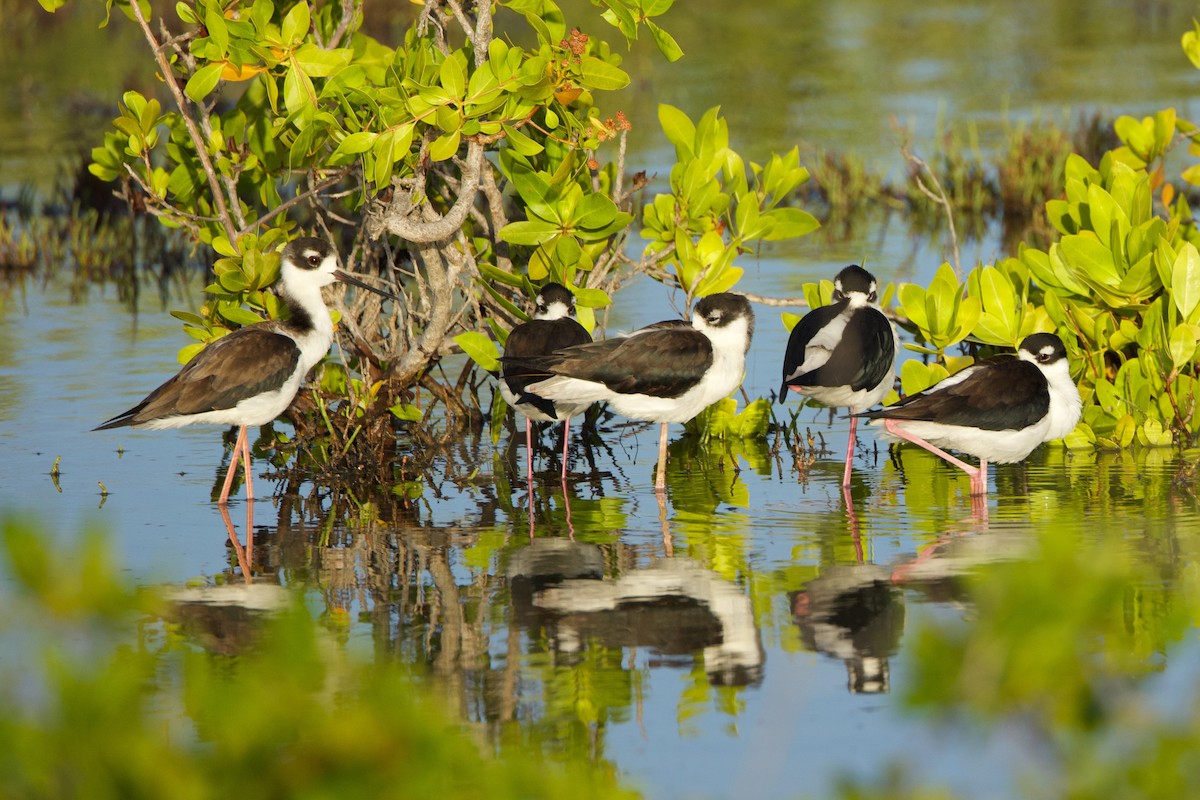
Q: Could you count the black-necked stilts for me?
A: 5